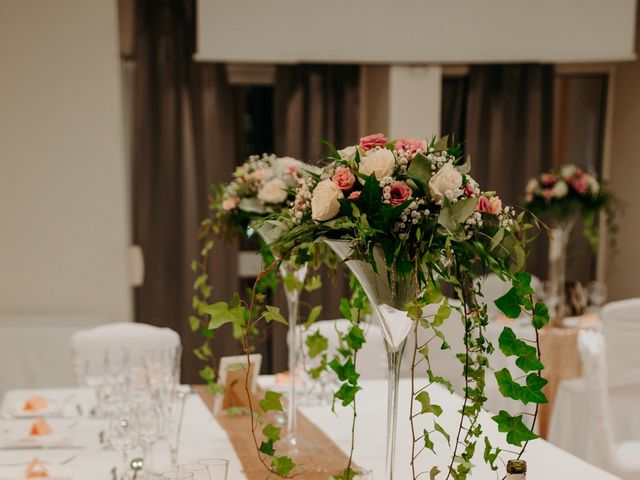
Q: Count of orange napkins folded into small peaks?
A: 3